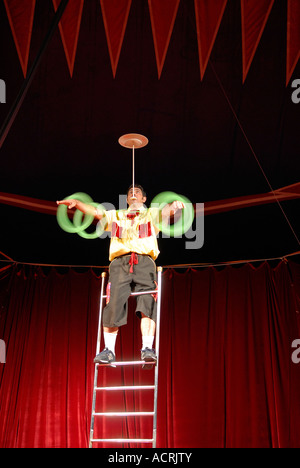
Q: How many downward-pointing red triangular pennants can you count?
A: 7